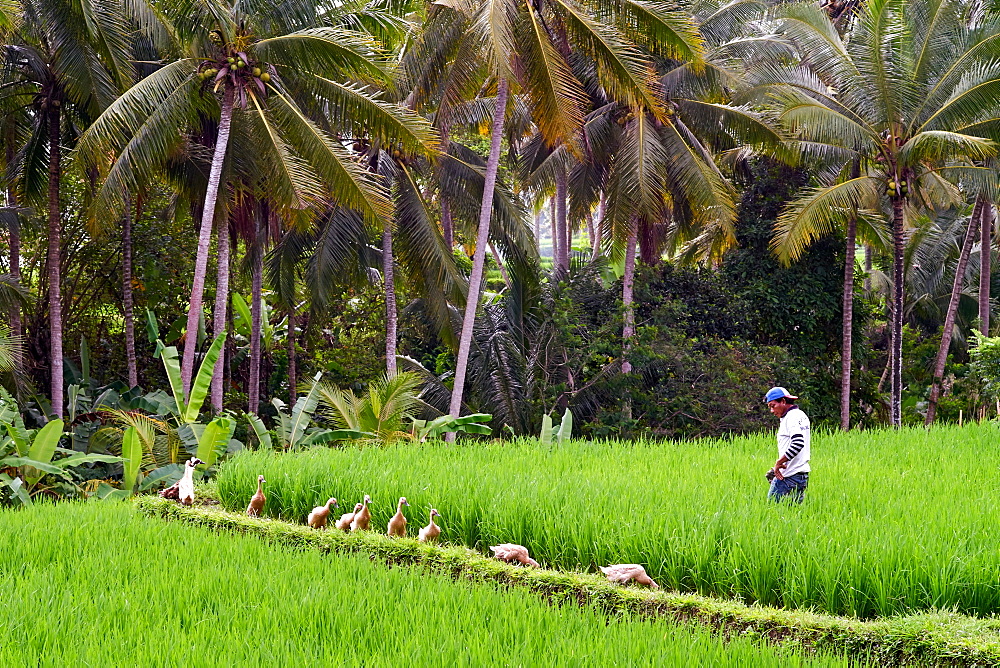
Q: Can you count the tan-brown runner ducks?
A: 8